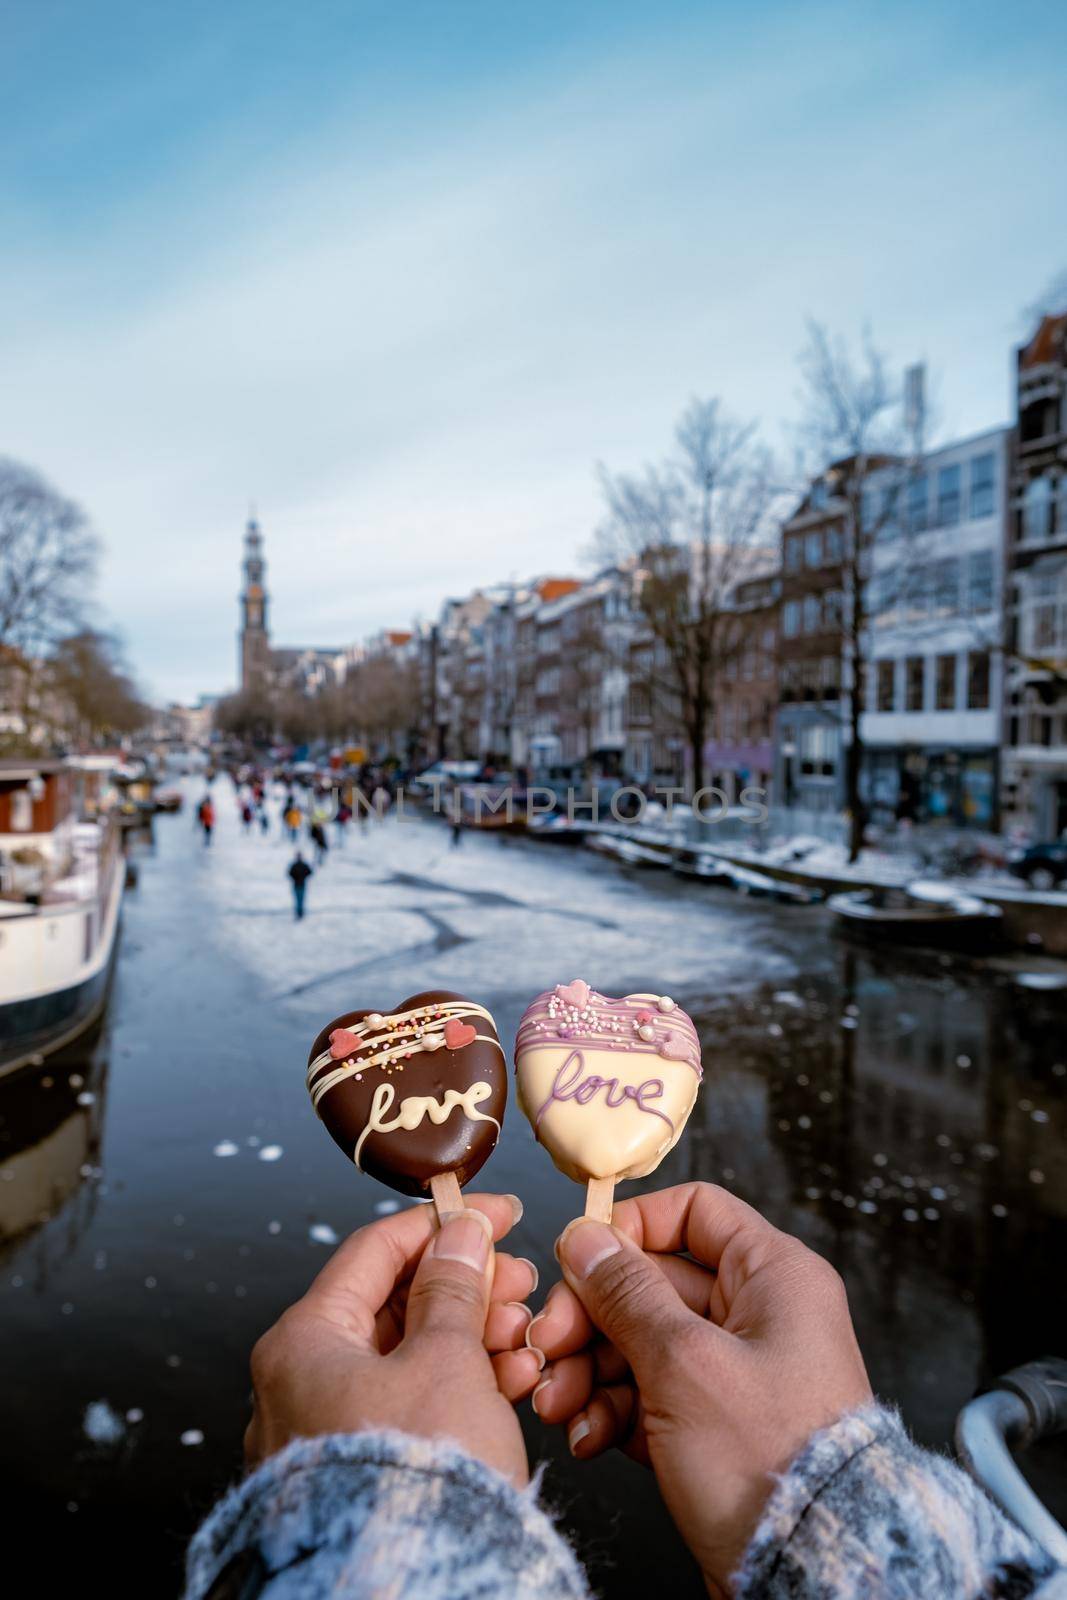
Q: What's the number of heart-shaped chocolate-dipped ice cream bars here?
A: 2